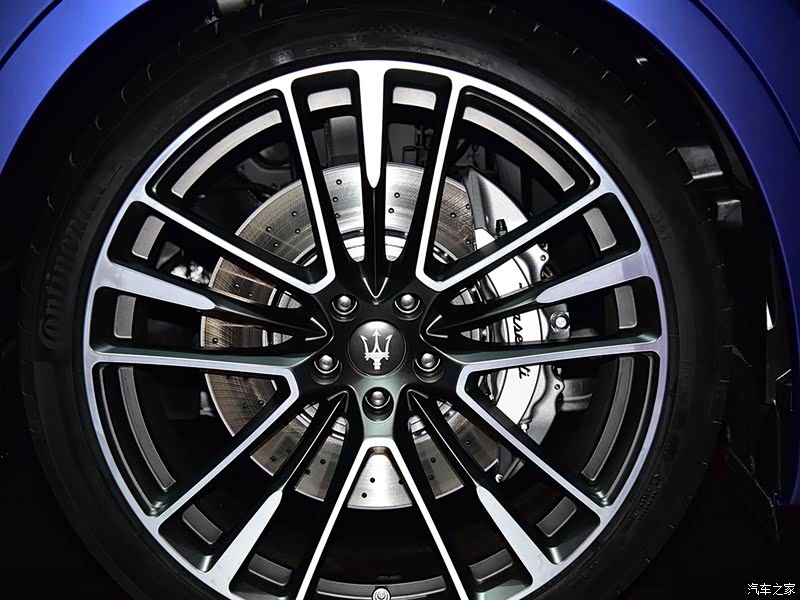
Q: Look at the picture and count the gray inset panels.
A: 15